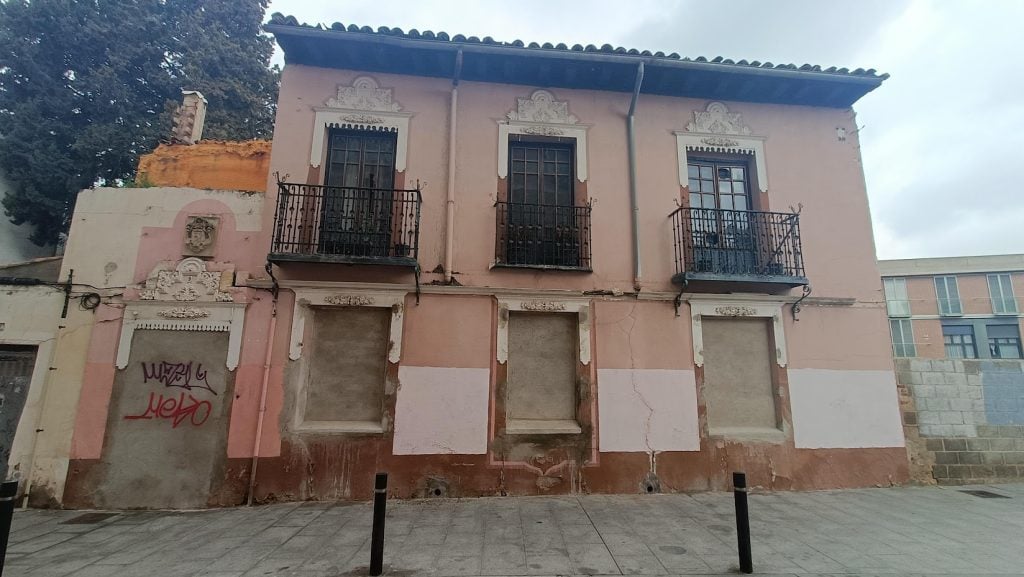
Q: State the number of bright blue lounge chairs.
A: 0